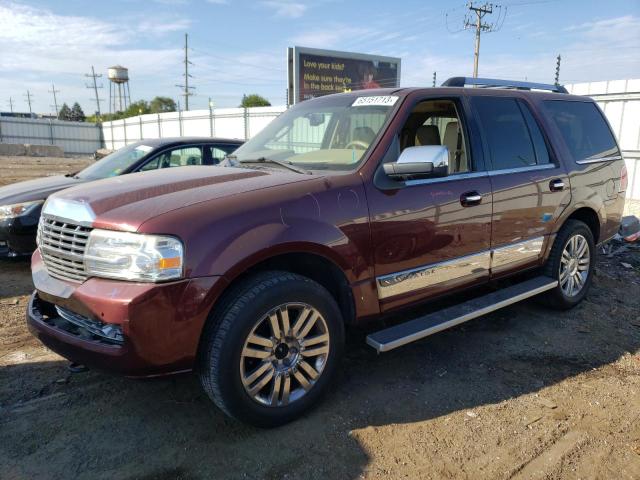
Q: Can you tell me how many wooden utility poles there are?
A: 6